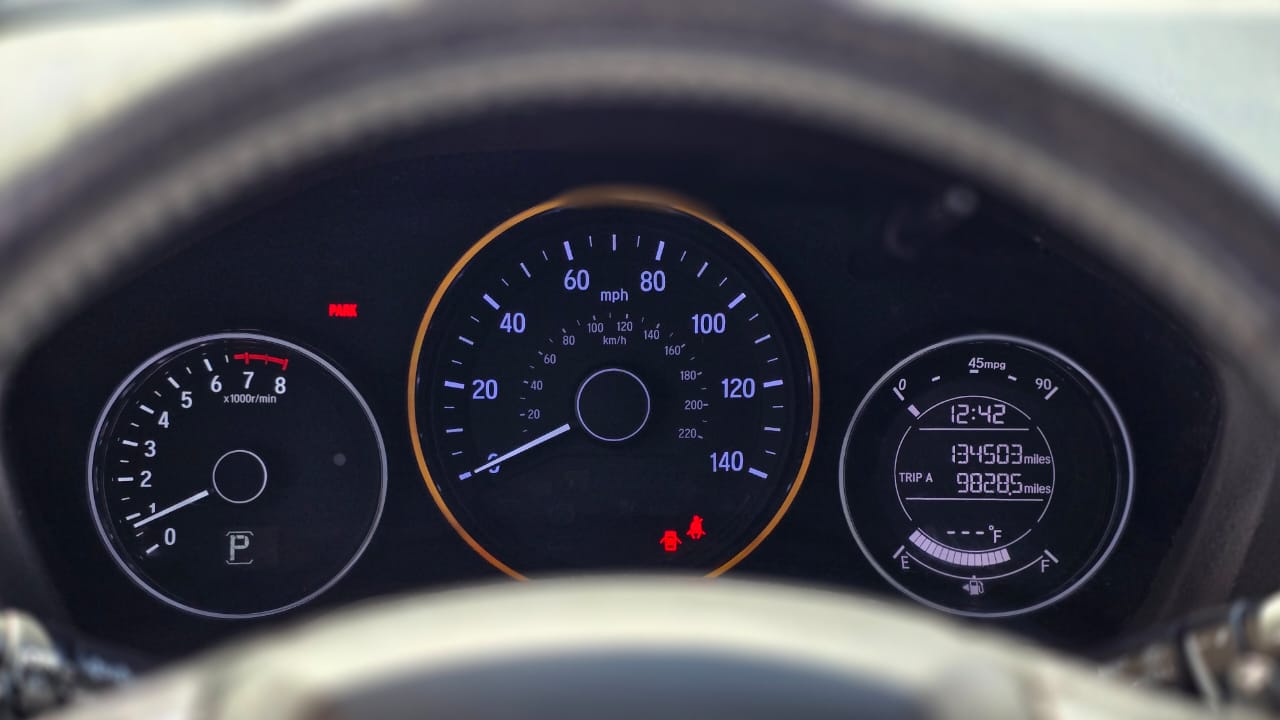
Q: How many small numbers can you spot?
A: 11